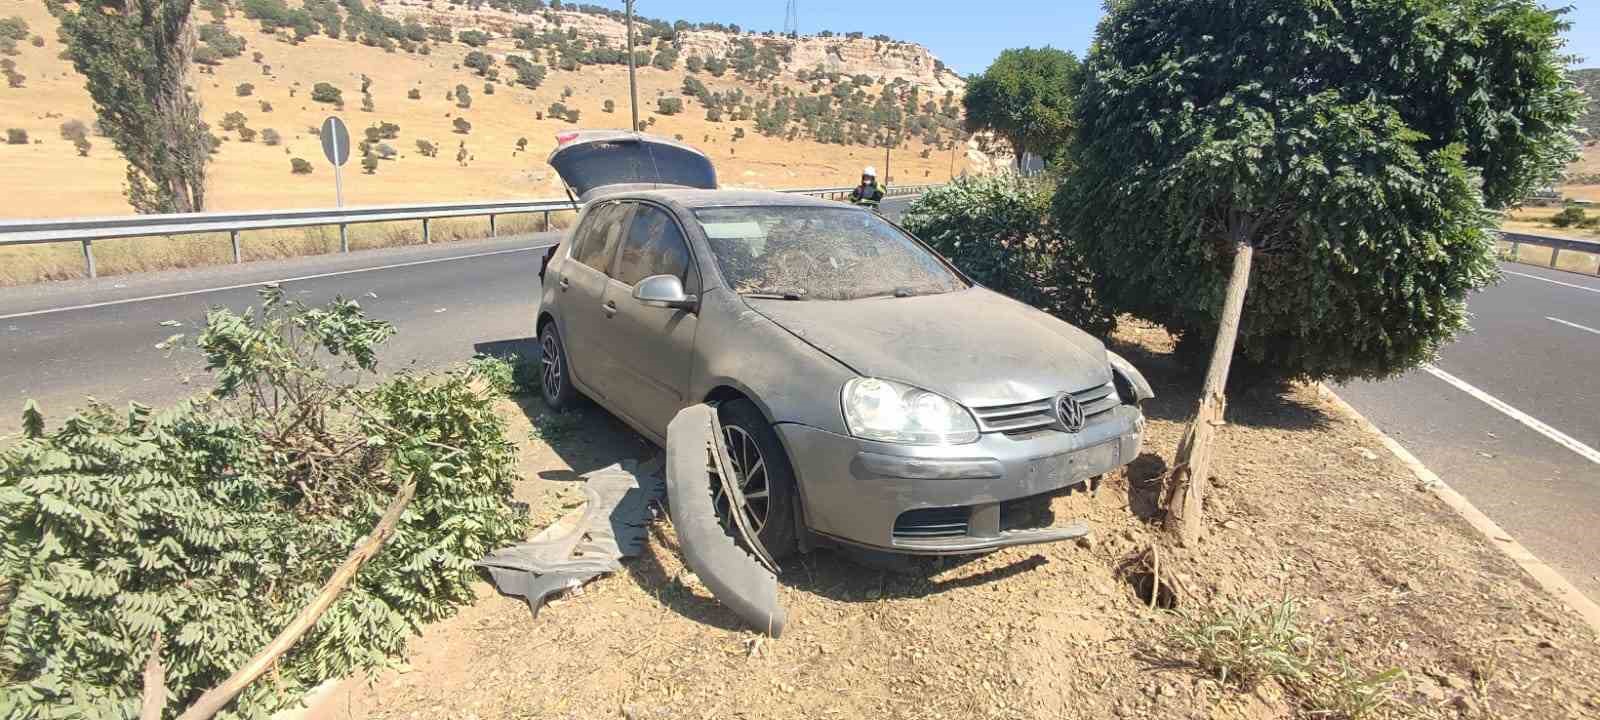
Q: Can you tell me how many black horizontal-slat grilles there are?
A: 1